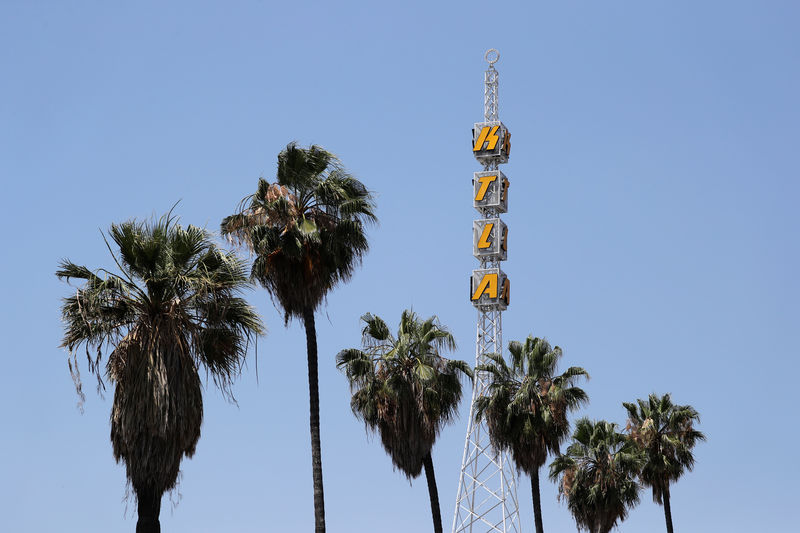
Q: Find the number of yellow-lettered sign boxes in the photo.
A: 4